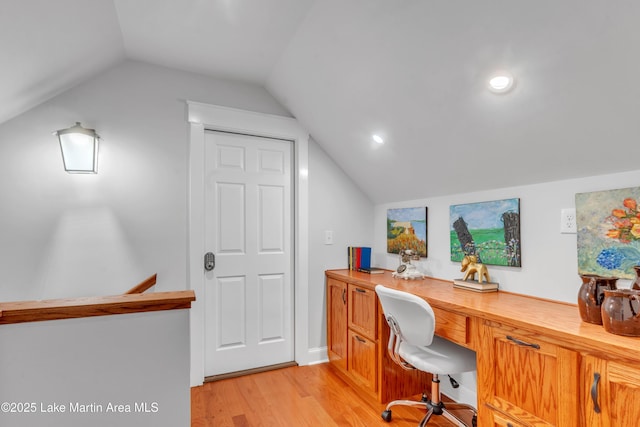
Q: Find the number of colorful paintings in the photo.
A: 3